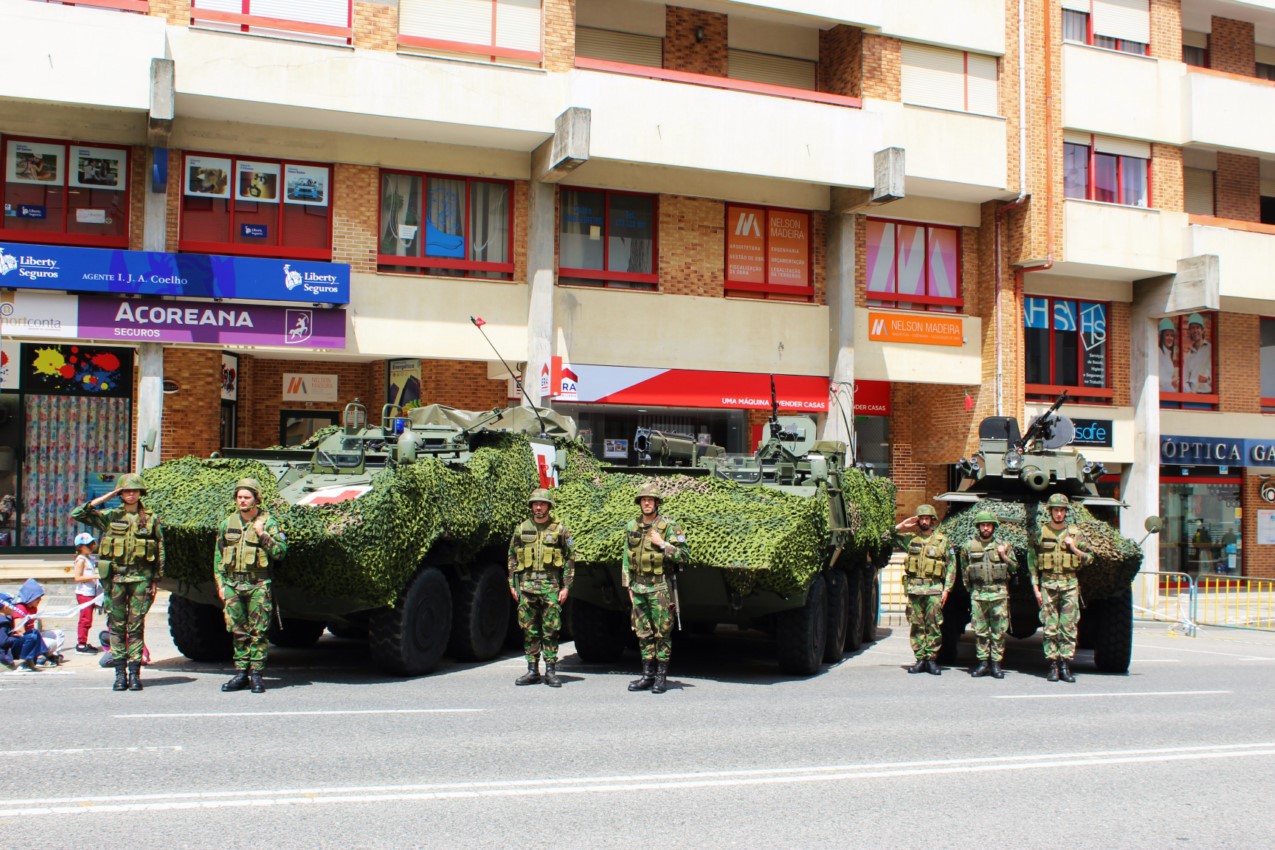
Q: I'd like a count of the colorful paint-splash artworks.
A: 1